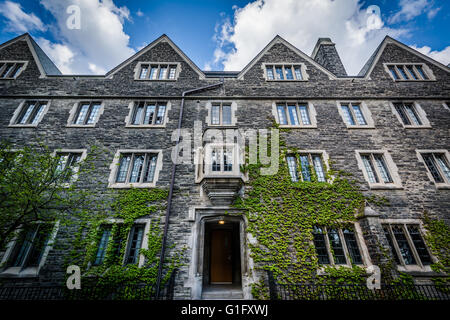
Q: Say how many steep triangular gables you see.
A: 4